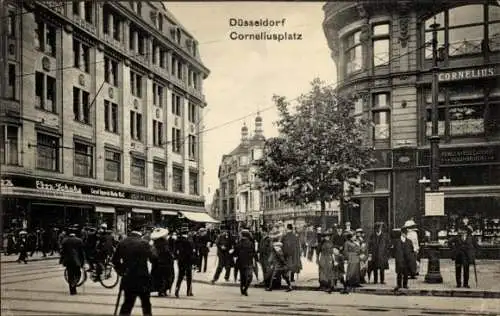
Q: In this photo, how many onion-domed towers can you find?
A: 2